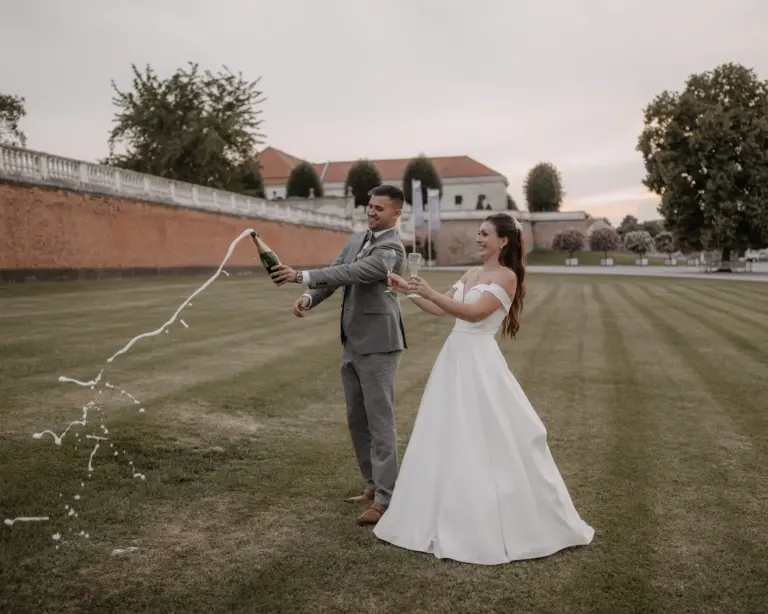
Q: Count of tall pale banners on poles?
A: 2